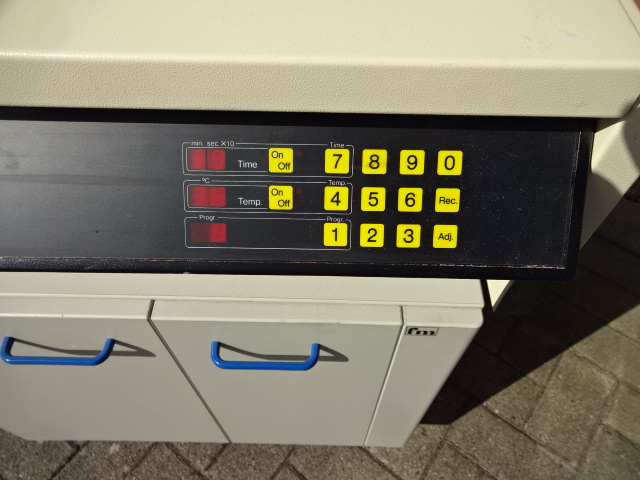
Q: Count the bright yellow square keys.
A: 14